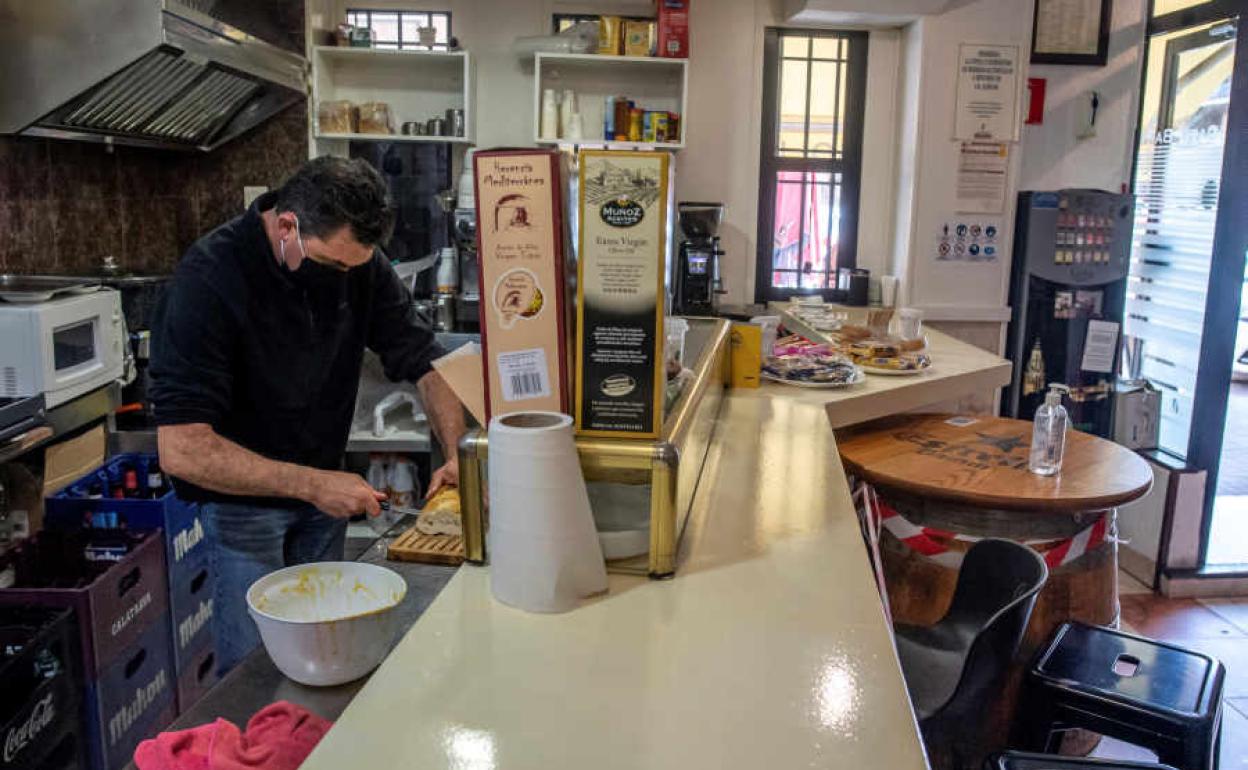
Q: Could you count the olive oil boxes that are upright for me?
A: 2